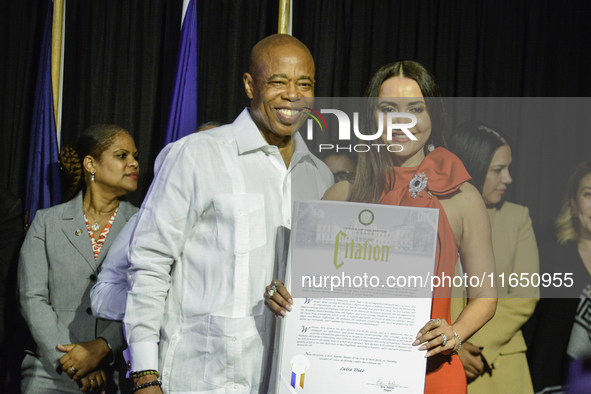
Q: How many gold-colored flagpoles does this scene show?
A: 2